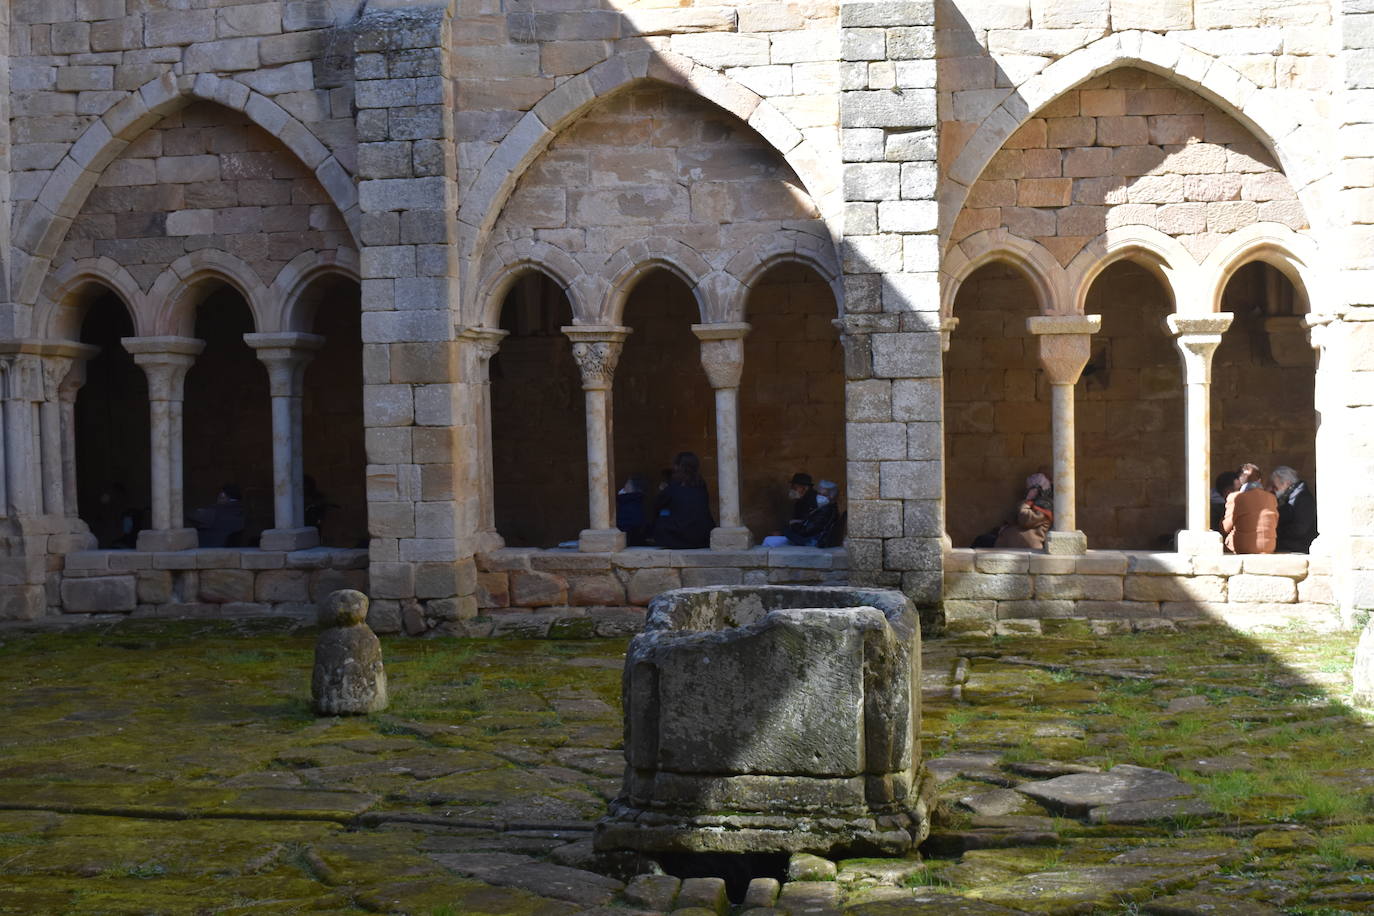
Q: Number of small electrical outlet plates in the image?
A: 0